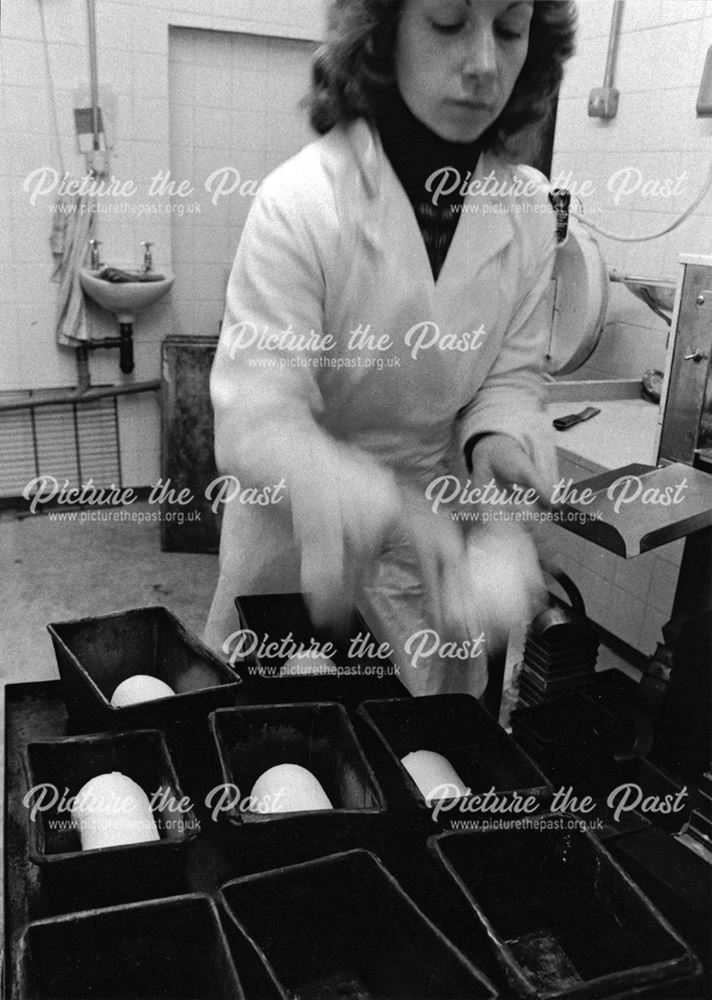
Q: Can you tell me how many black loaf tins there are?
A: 8